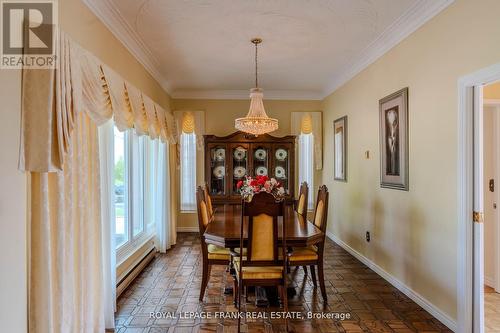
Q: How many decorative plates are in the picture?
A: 8